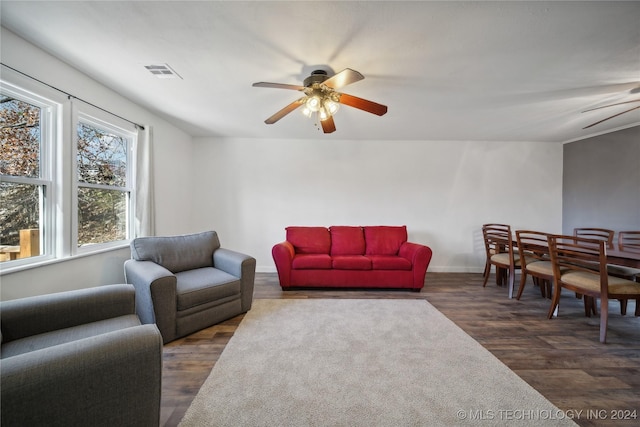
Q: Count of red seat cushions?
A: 3